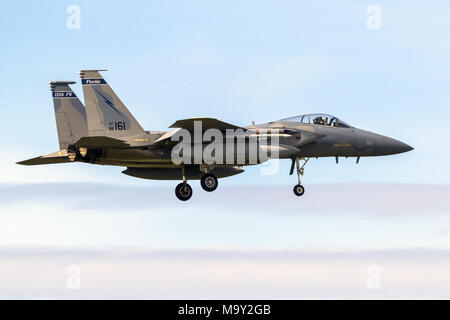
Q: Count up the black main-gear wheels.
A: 2